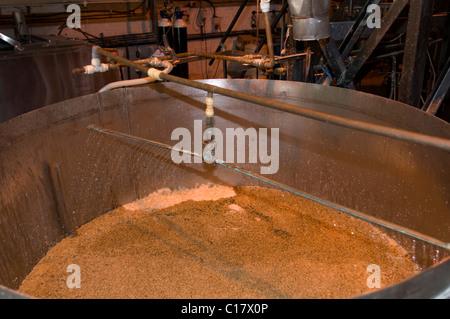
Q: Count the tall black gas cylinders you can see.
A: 2